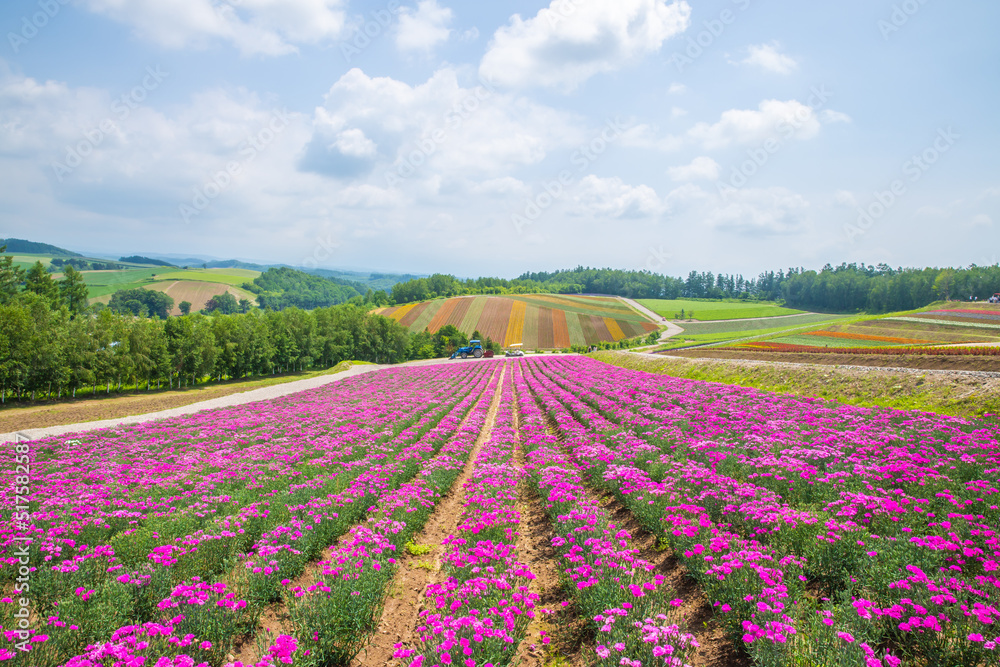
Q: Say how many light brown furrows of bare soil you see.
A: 4